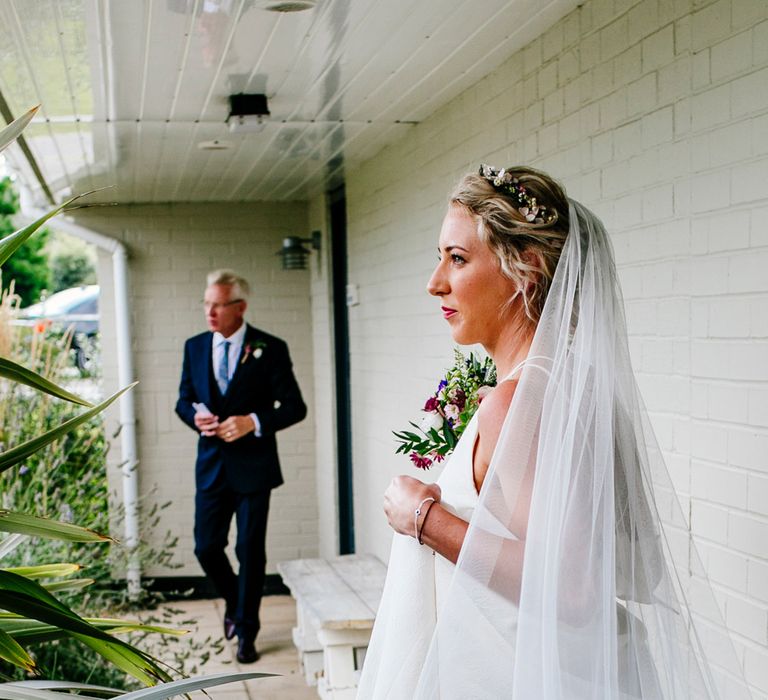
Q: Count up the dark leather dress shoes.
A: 2